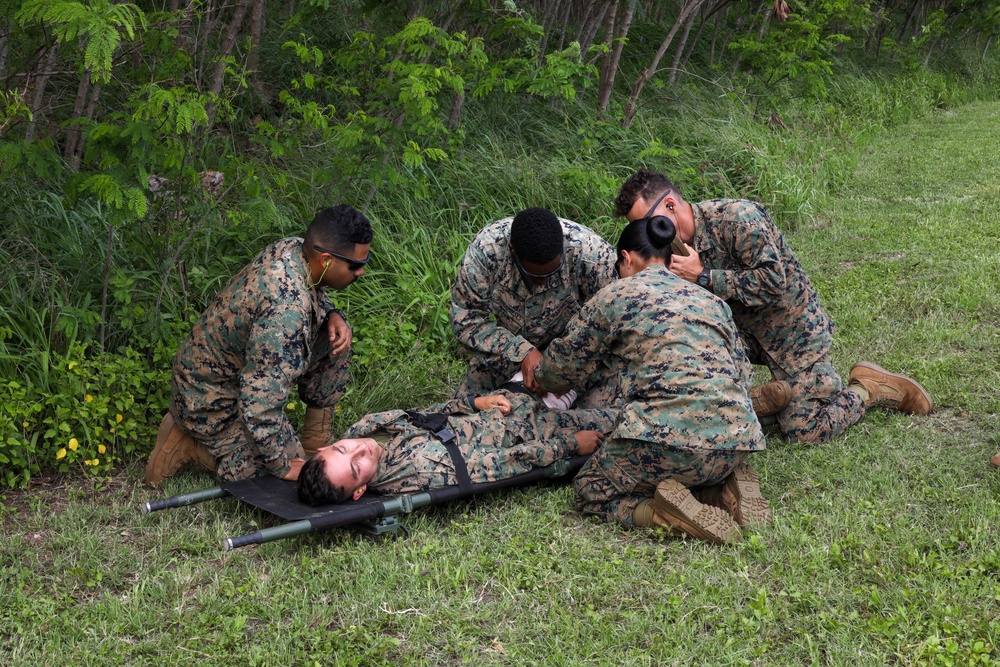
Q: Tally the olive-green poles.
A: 2